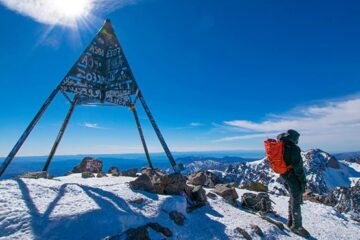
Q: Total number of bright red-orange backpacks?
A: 1